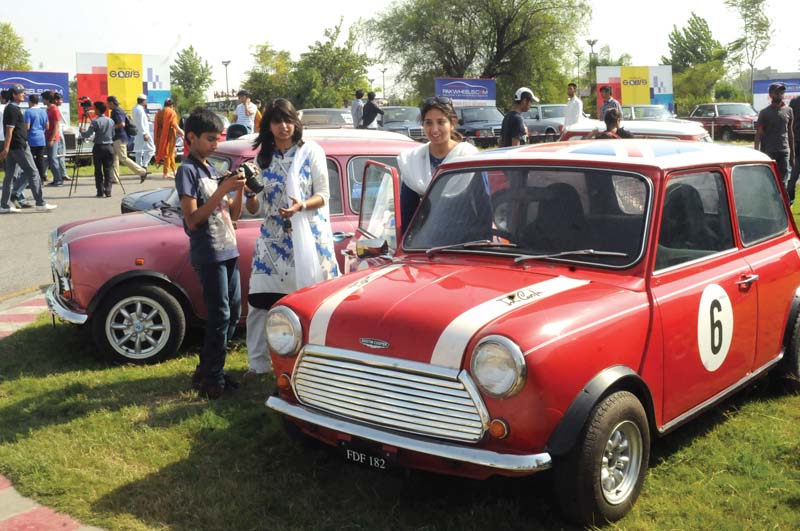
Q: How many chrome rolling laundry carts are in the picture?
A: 0